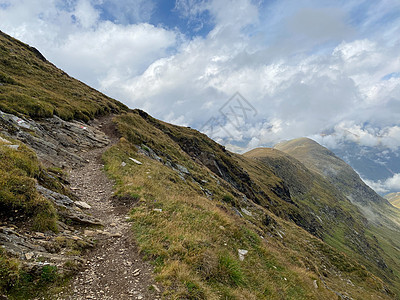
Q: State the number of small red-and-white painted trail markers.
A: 2